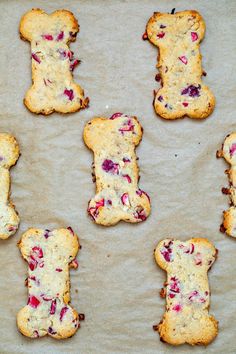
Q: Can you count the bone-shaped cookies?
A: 7